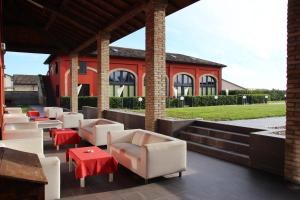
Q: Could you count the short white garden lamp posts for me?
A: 5